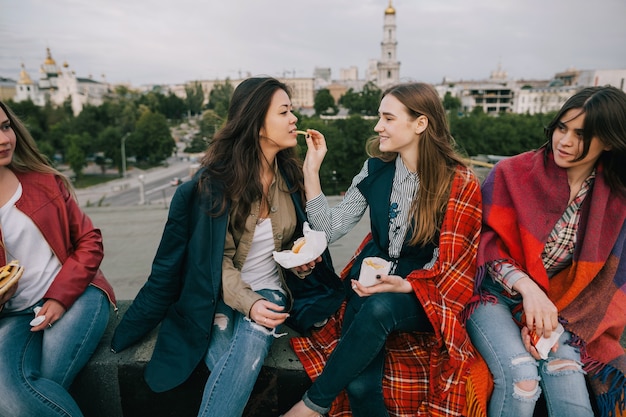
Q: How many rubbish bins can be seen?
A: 0